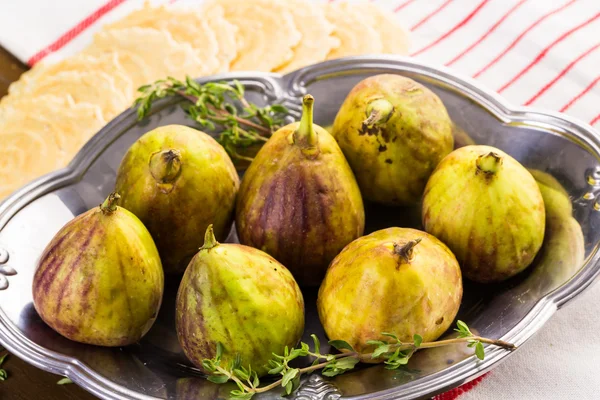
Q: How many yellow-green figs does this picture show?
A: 7